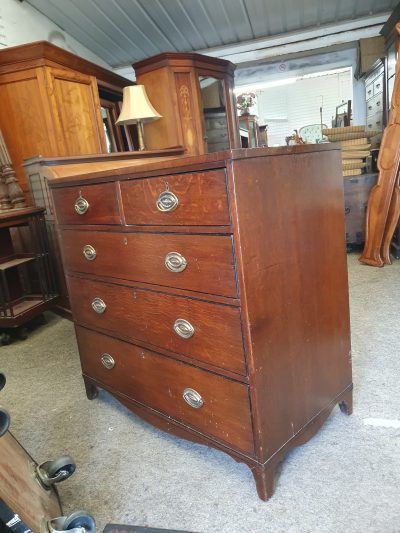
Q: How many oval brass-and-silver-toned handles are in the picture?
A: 8